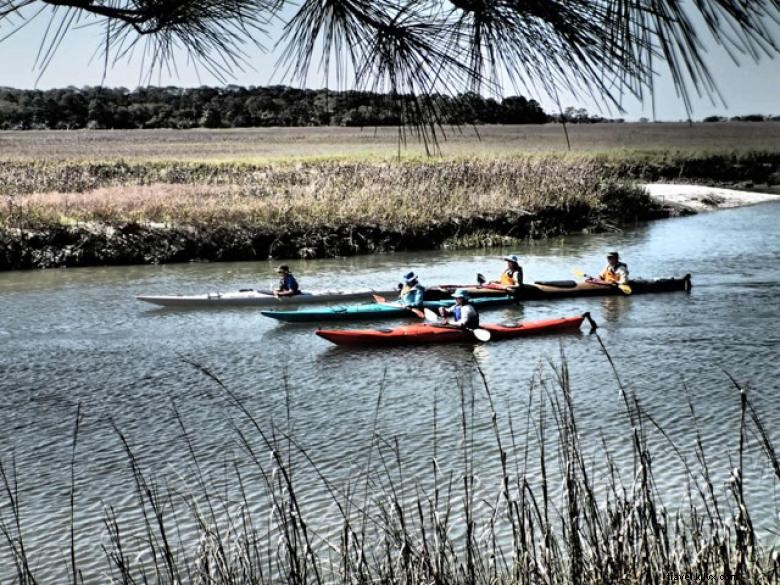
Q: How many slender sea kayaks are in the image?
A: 4